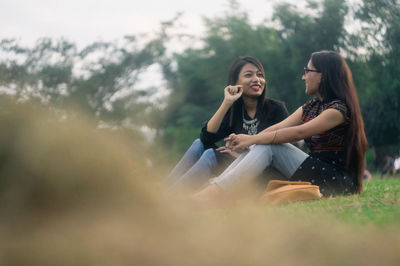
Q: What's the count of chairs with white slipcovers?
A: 0